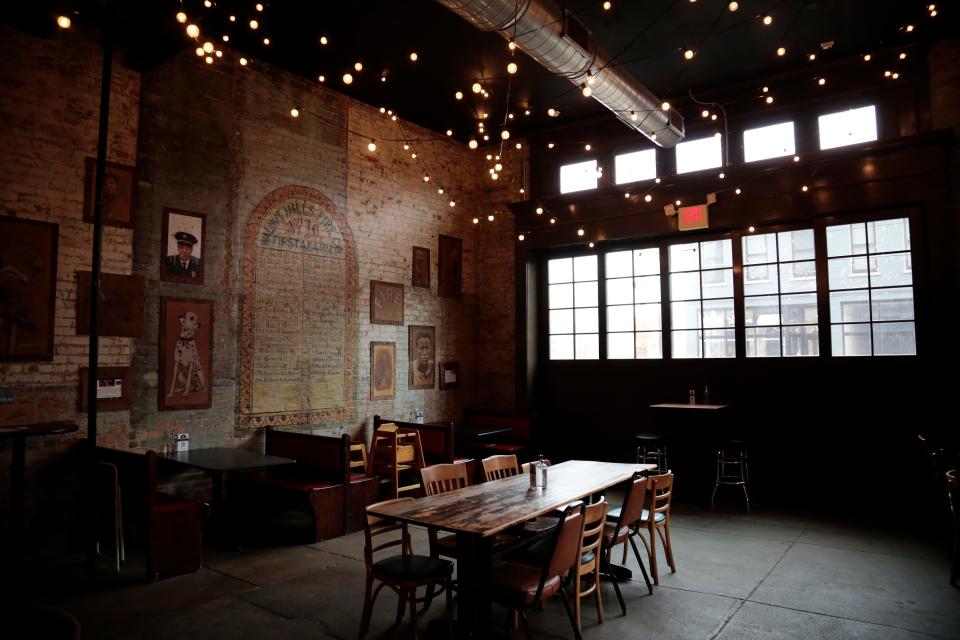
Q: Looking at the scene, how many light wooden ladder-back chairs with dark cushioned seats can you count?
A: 3